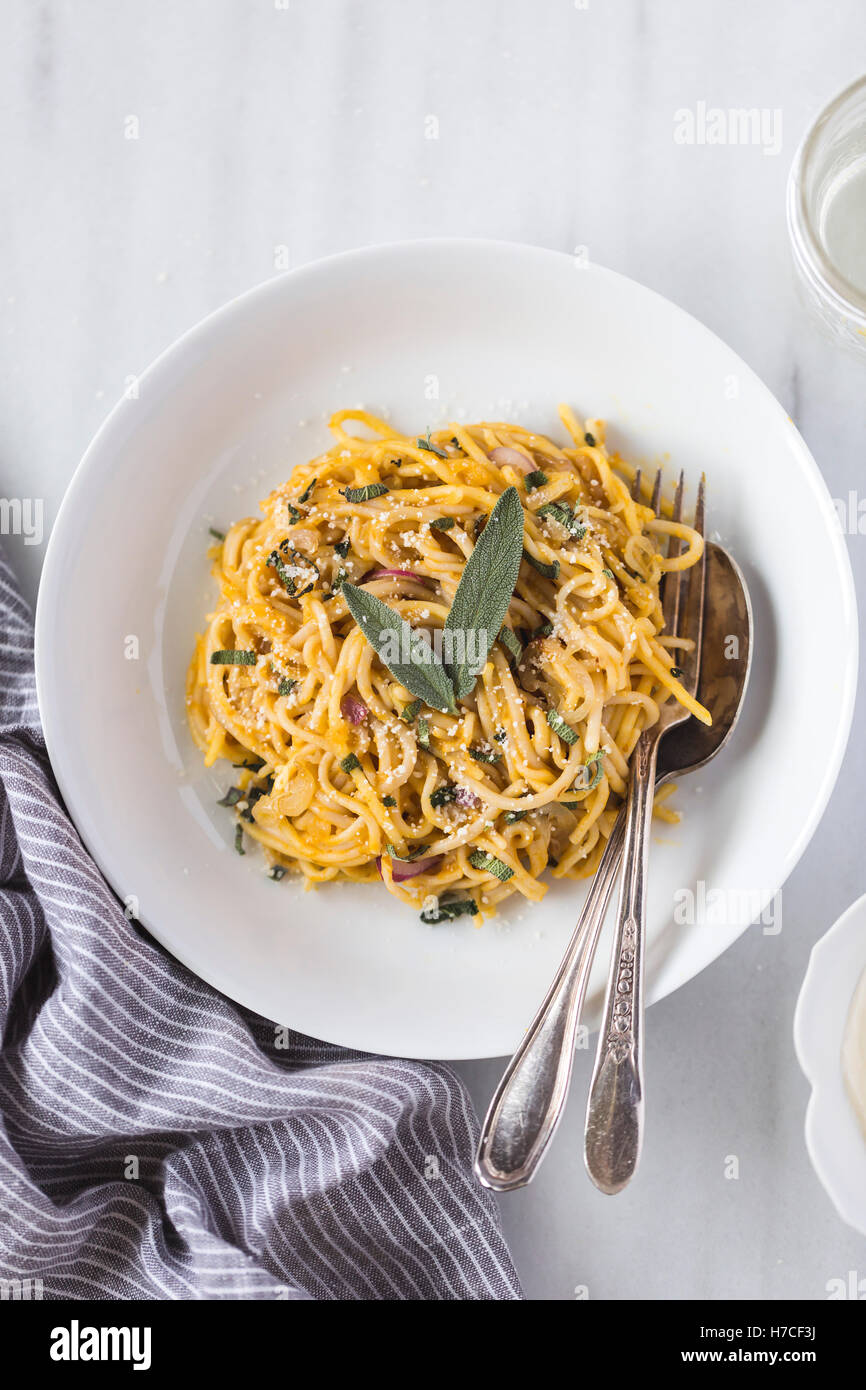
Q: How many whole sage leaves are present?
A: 2